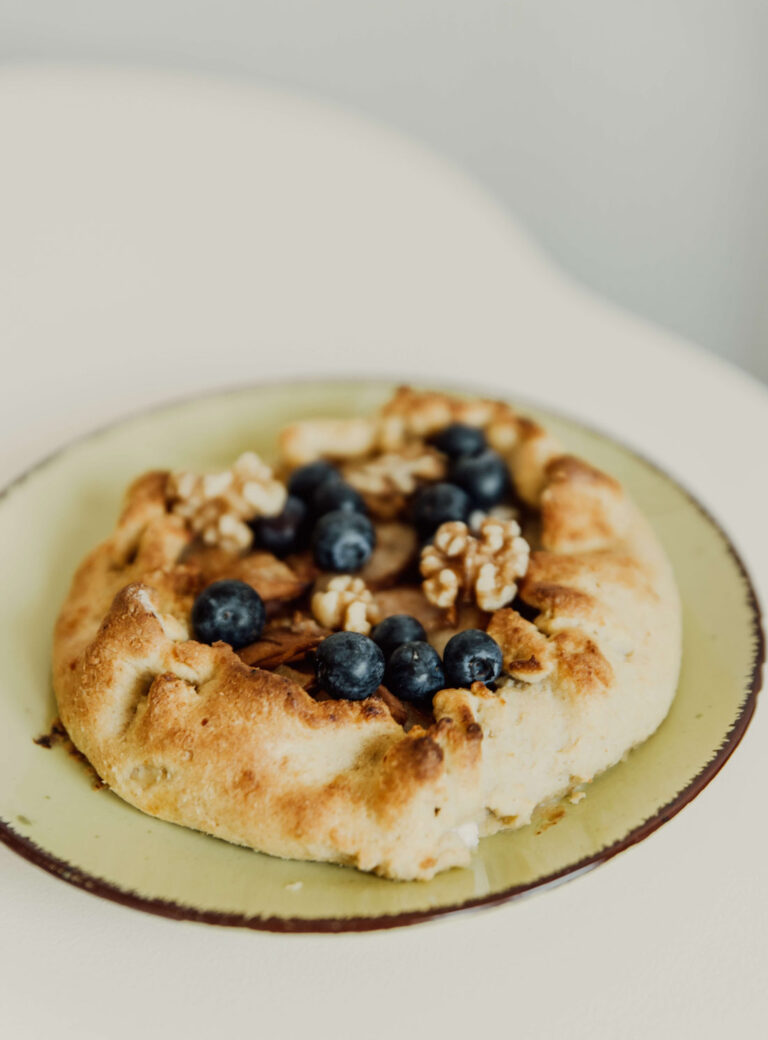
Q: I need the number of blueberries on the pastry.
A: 12